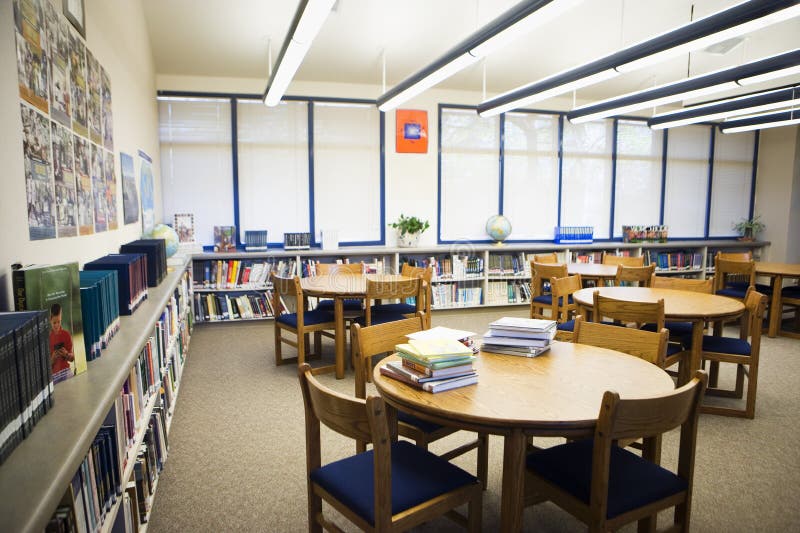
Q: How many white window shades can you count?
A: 9